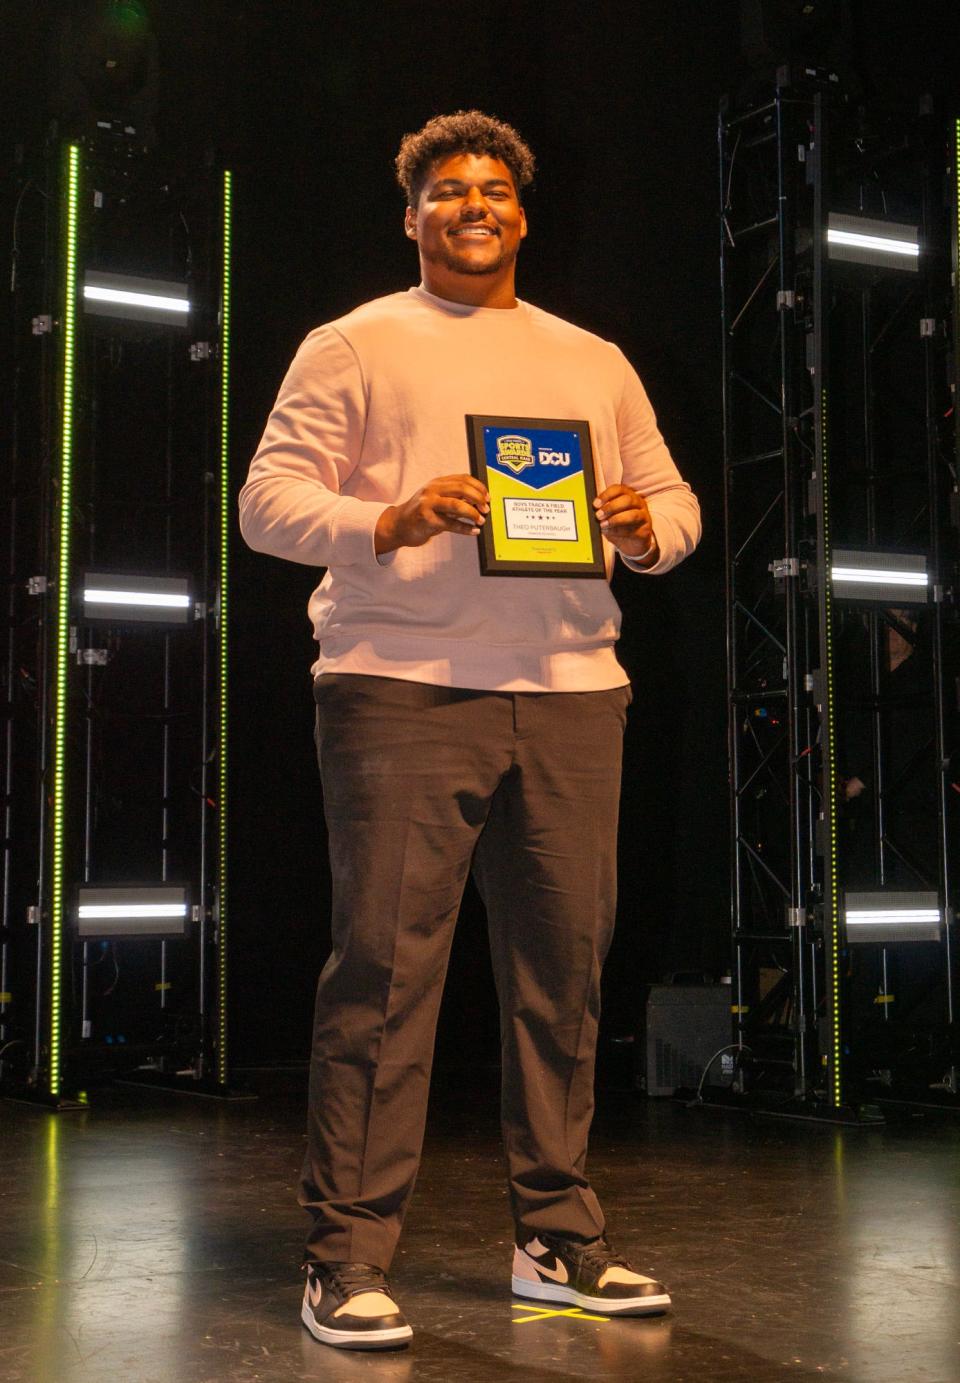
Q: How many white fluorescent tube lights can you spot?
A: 6